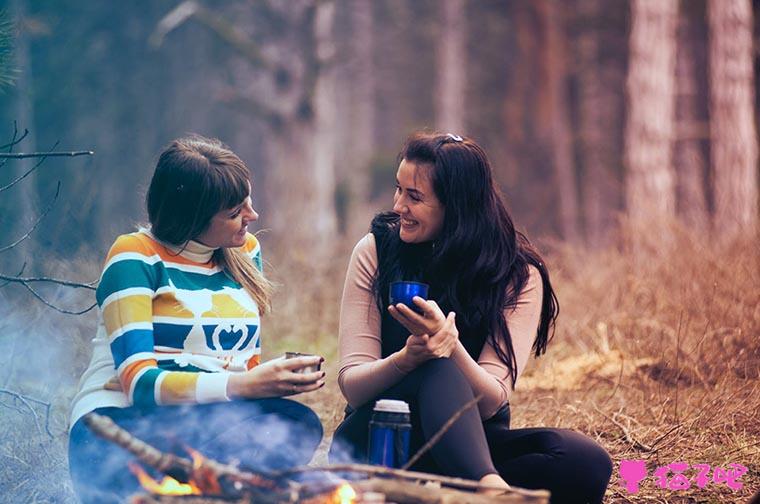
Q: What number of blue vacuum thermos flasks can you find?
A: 1